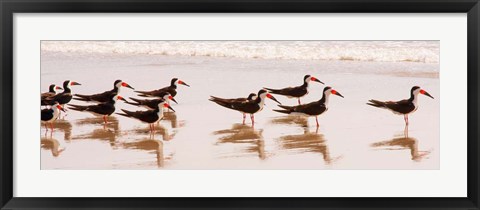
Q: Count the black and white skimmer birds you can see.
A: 13